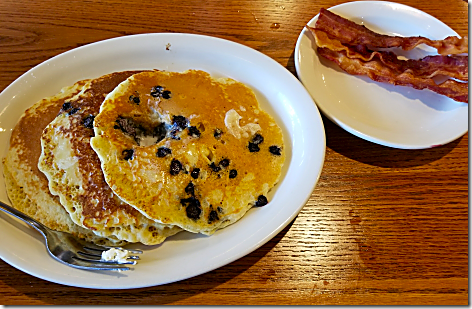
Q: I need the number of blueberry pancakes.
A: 3